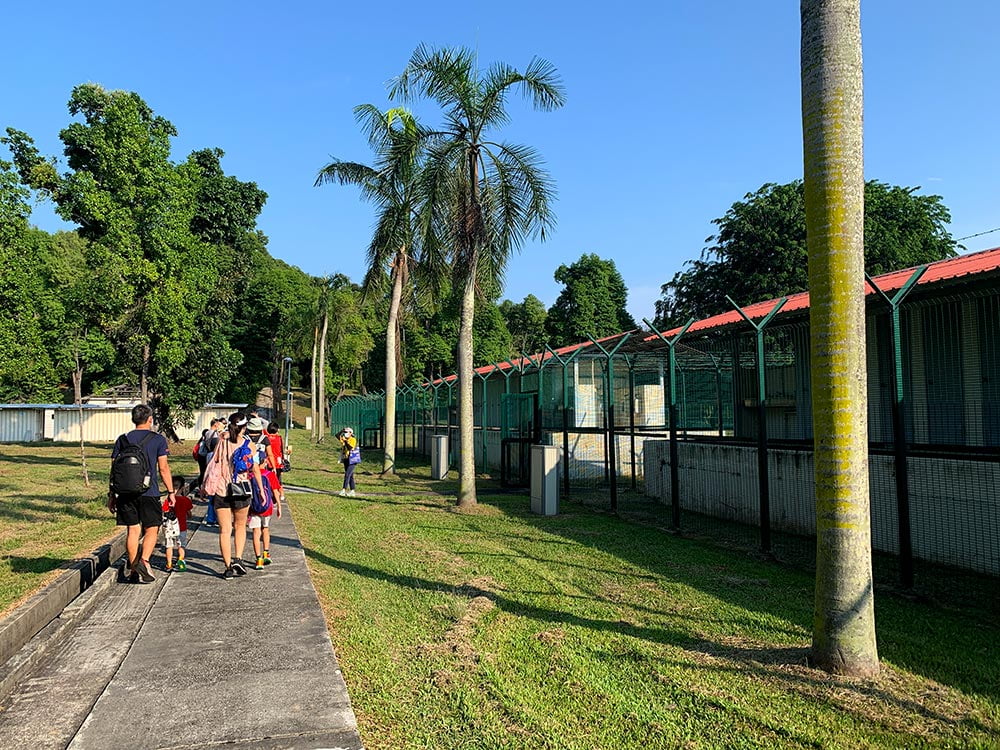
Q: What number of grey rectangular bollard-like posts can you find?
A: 2